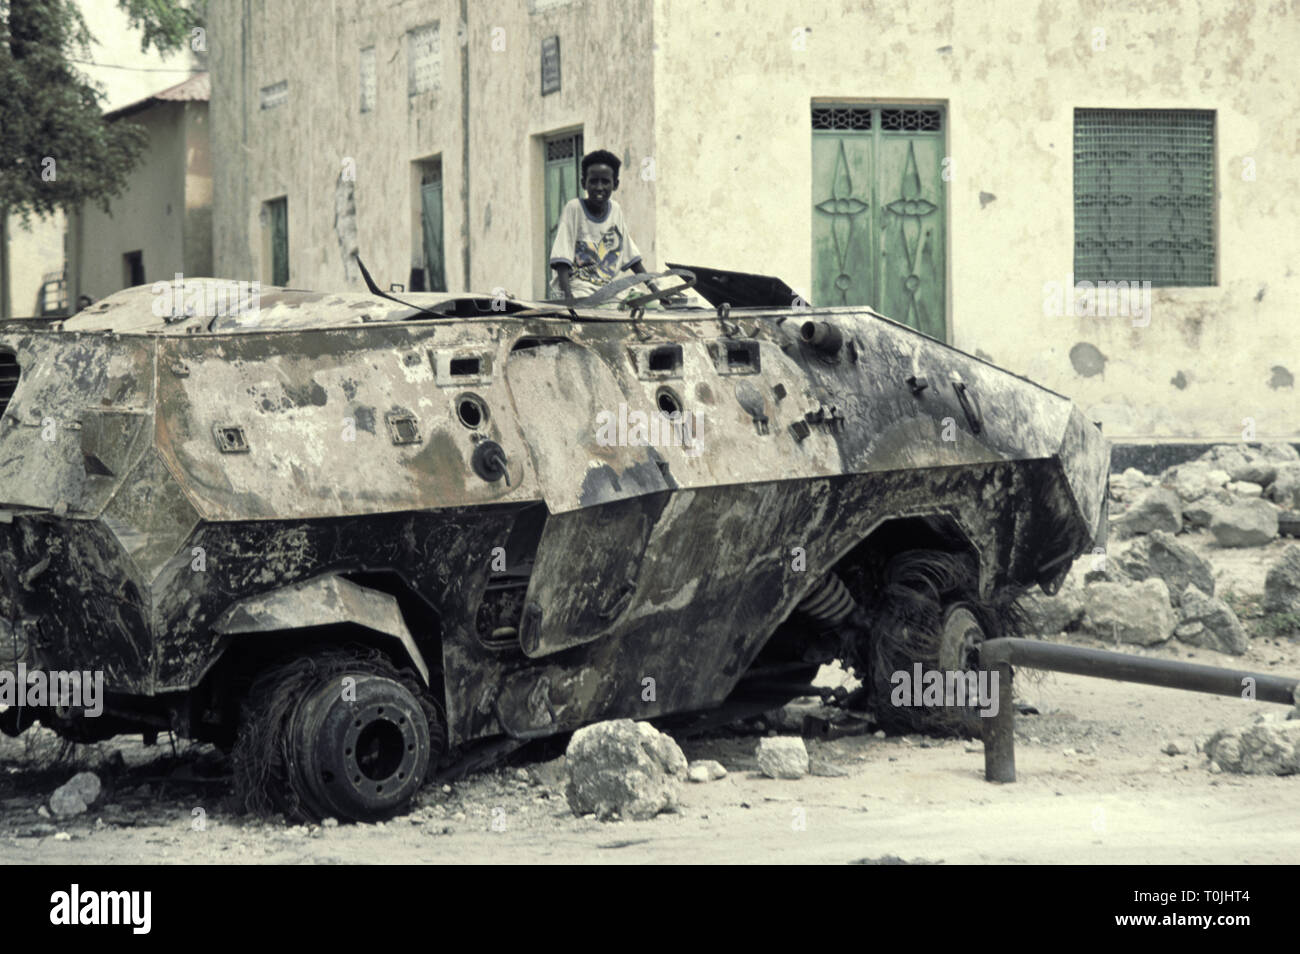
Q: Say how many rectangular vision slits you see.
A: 3